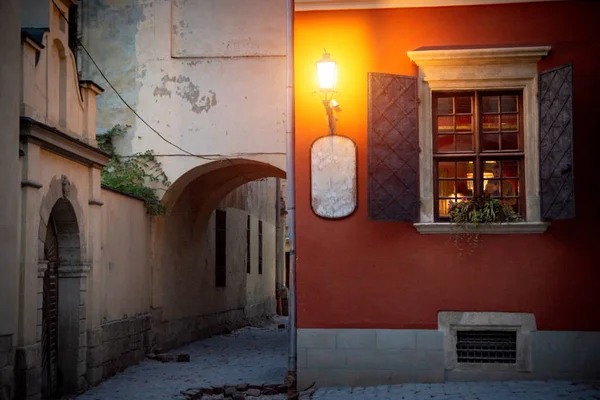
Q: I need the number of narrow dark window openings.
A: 3